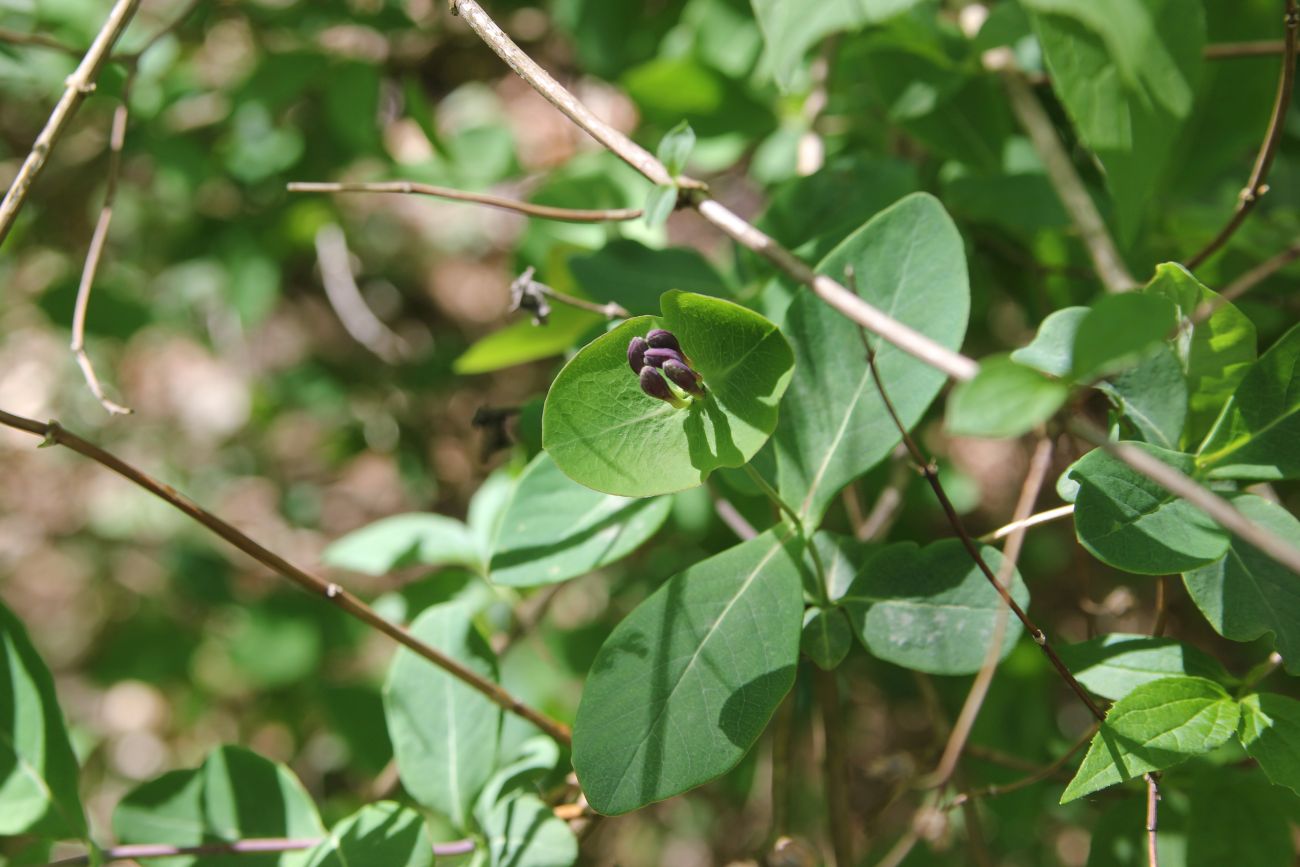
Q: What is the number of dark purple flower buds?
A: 5